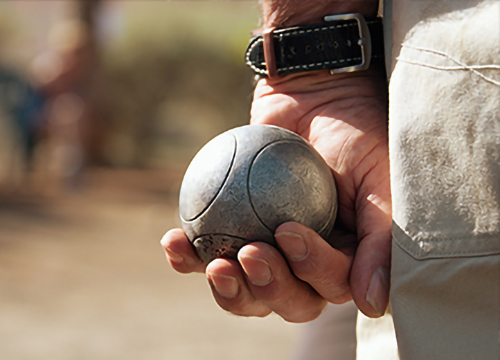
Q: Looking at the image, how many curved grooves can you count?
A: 3